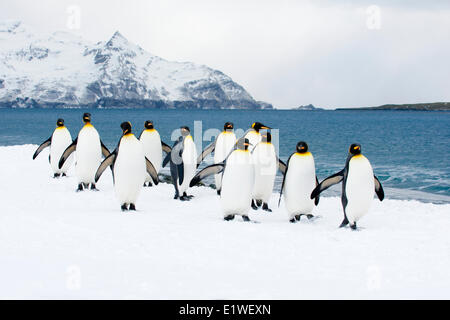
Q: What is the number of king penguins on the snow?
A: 11